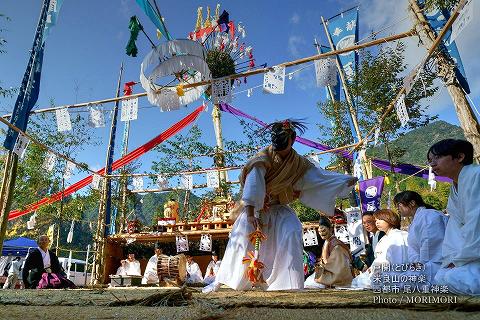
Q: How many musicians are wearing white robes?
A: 4